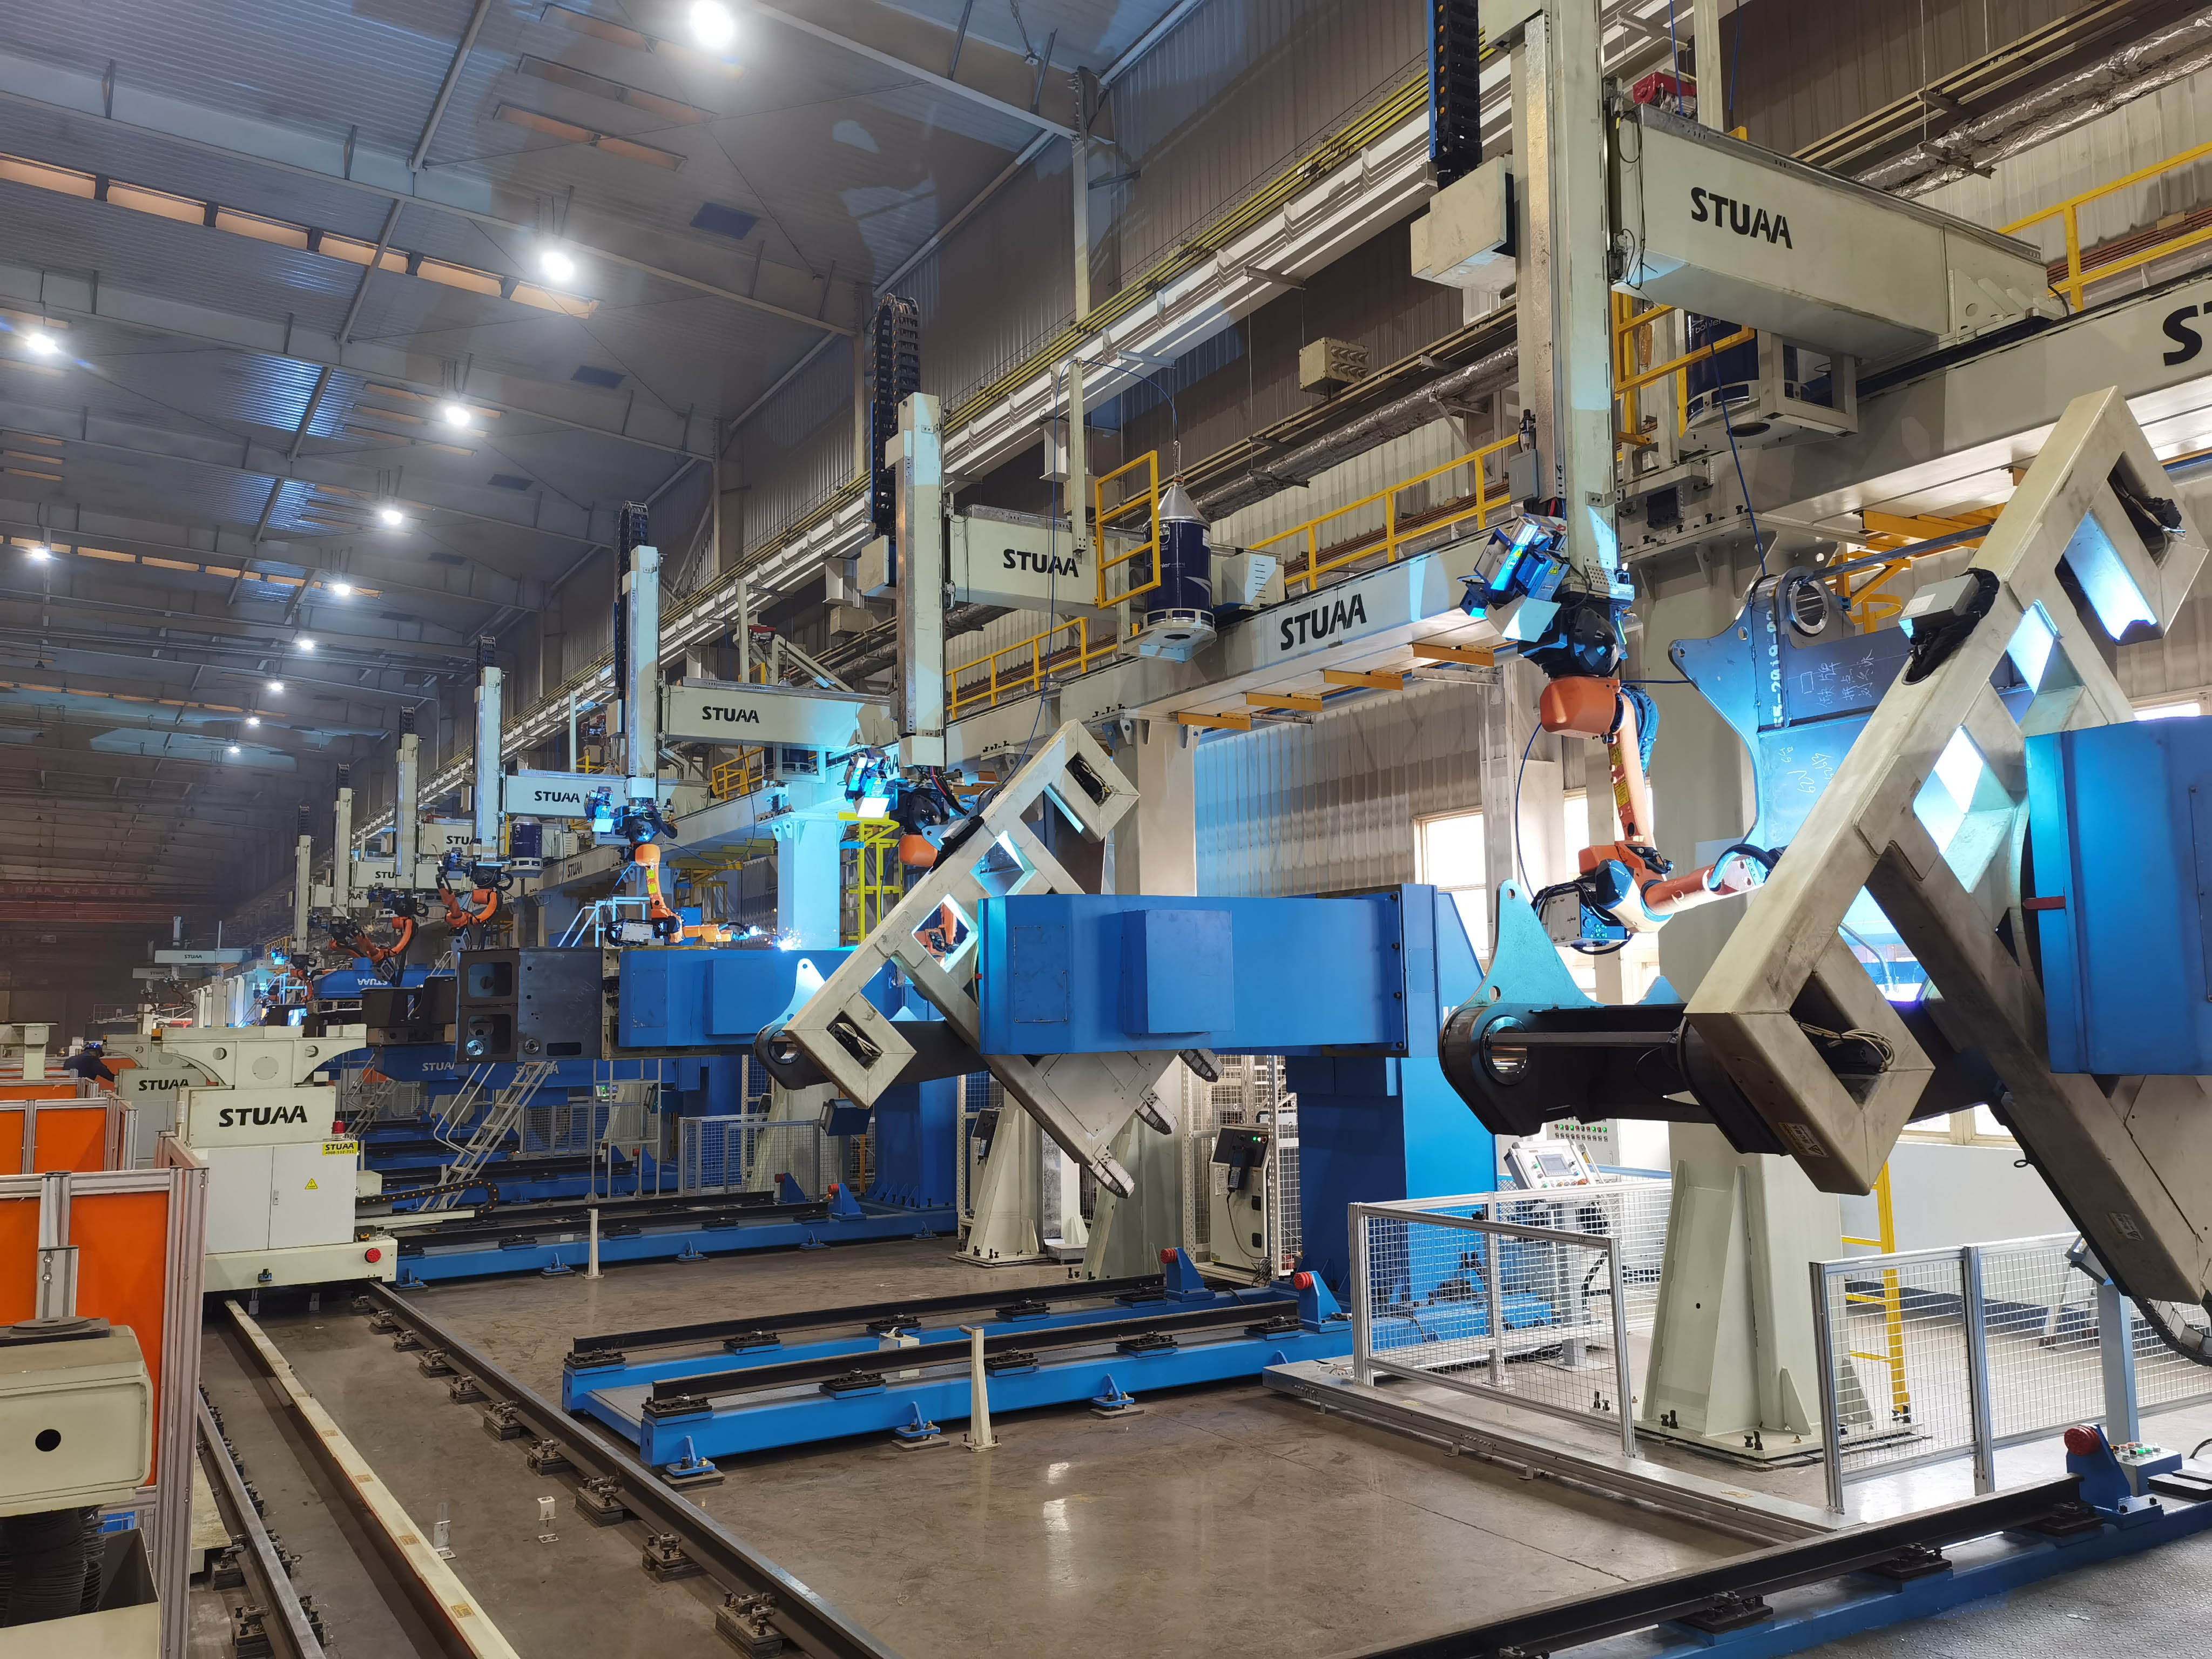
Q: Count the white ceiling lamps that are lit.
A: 11